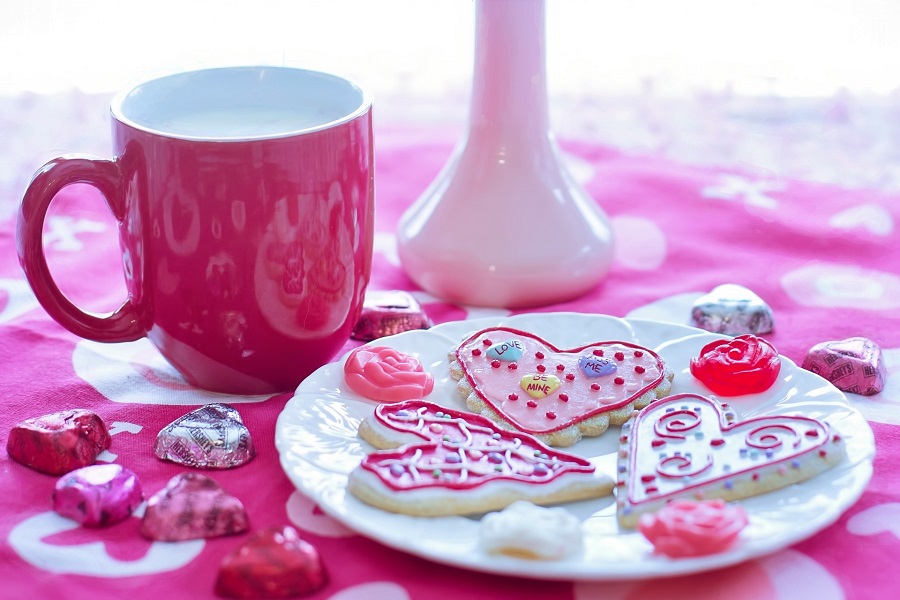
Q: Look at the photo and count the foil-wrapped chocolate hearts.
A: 8